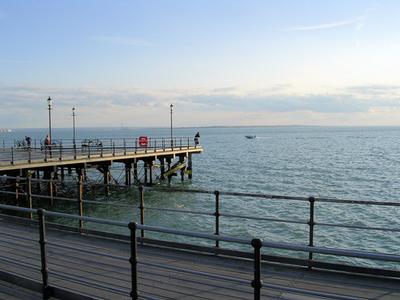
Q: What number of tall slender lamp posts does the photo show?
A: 3